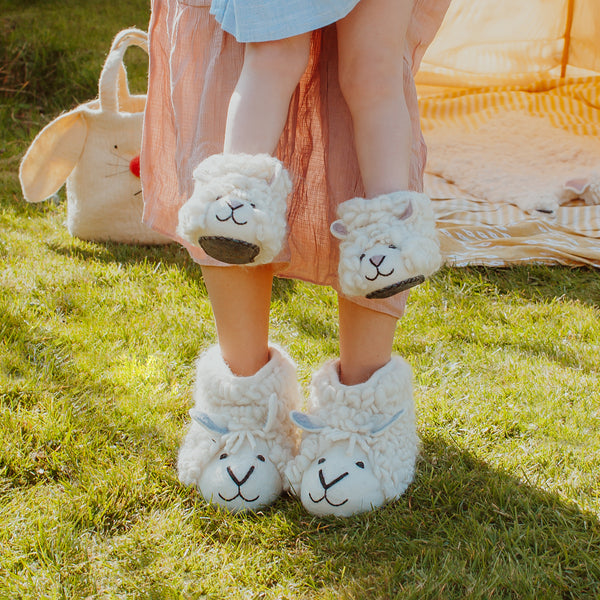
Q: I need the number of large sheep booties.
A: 2